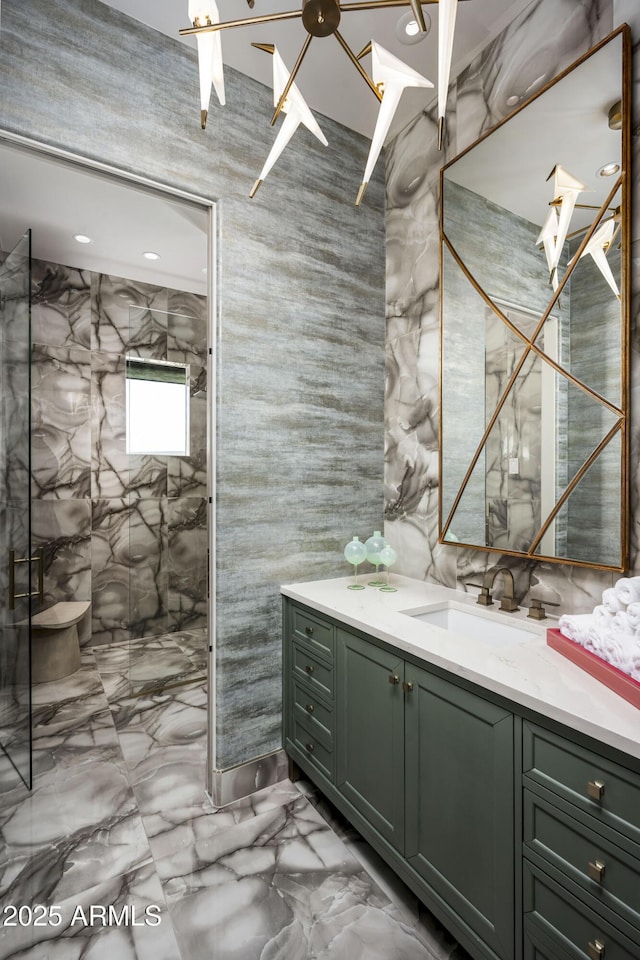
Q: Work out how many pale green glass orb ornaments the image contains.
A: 3